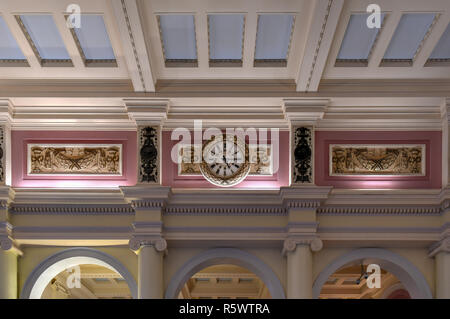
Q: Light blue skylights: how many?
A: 9